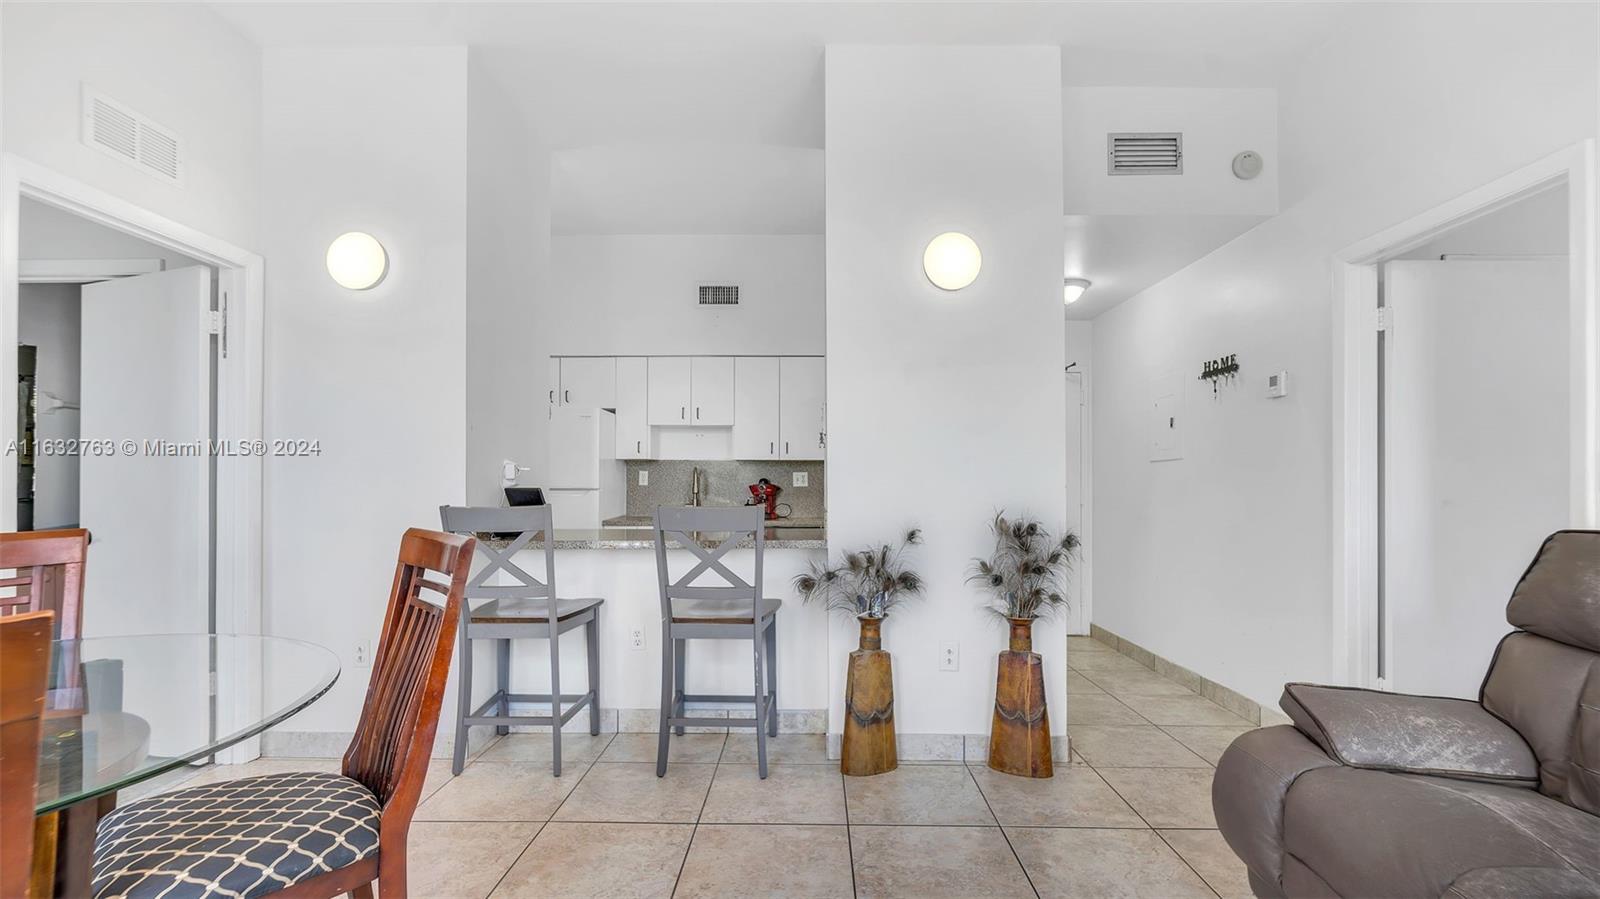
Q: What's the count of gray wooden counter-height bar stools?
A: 2